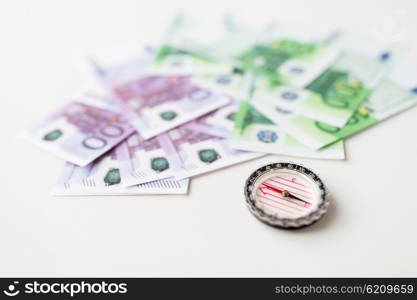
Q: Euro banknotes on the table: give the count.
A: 12